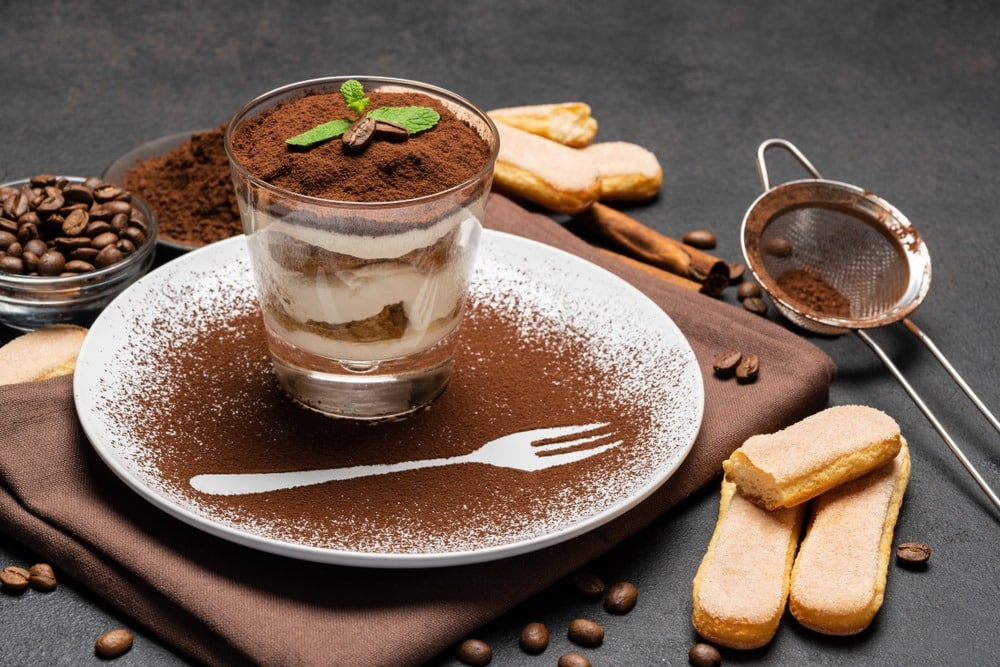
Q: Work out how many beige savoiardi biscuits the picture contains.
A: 7